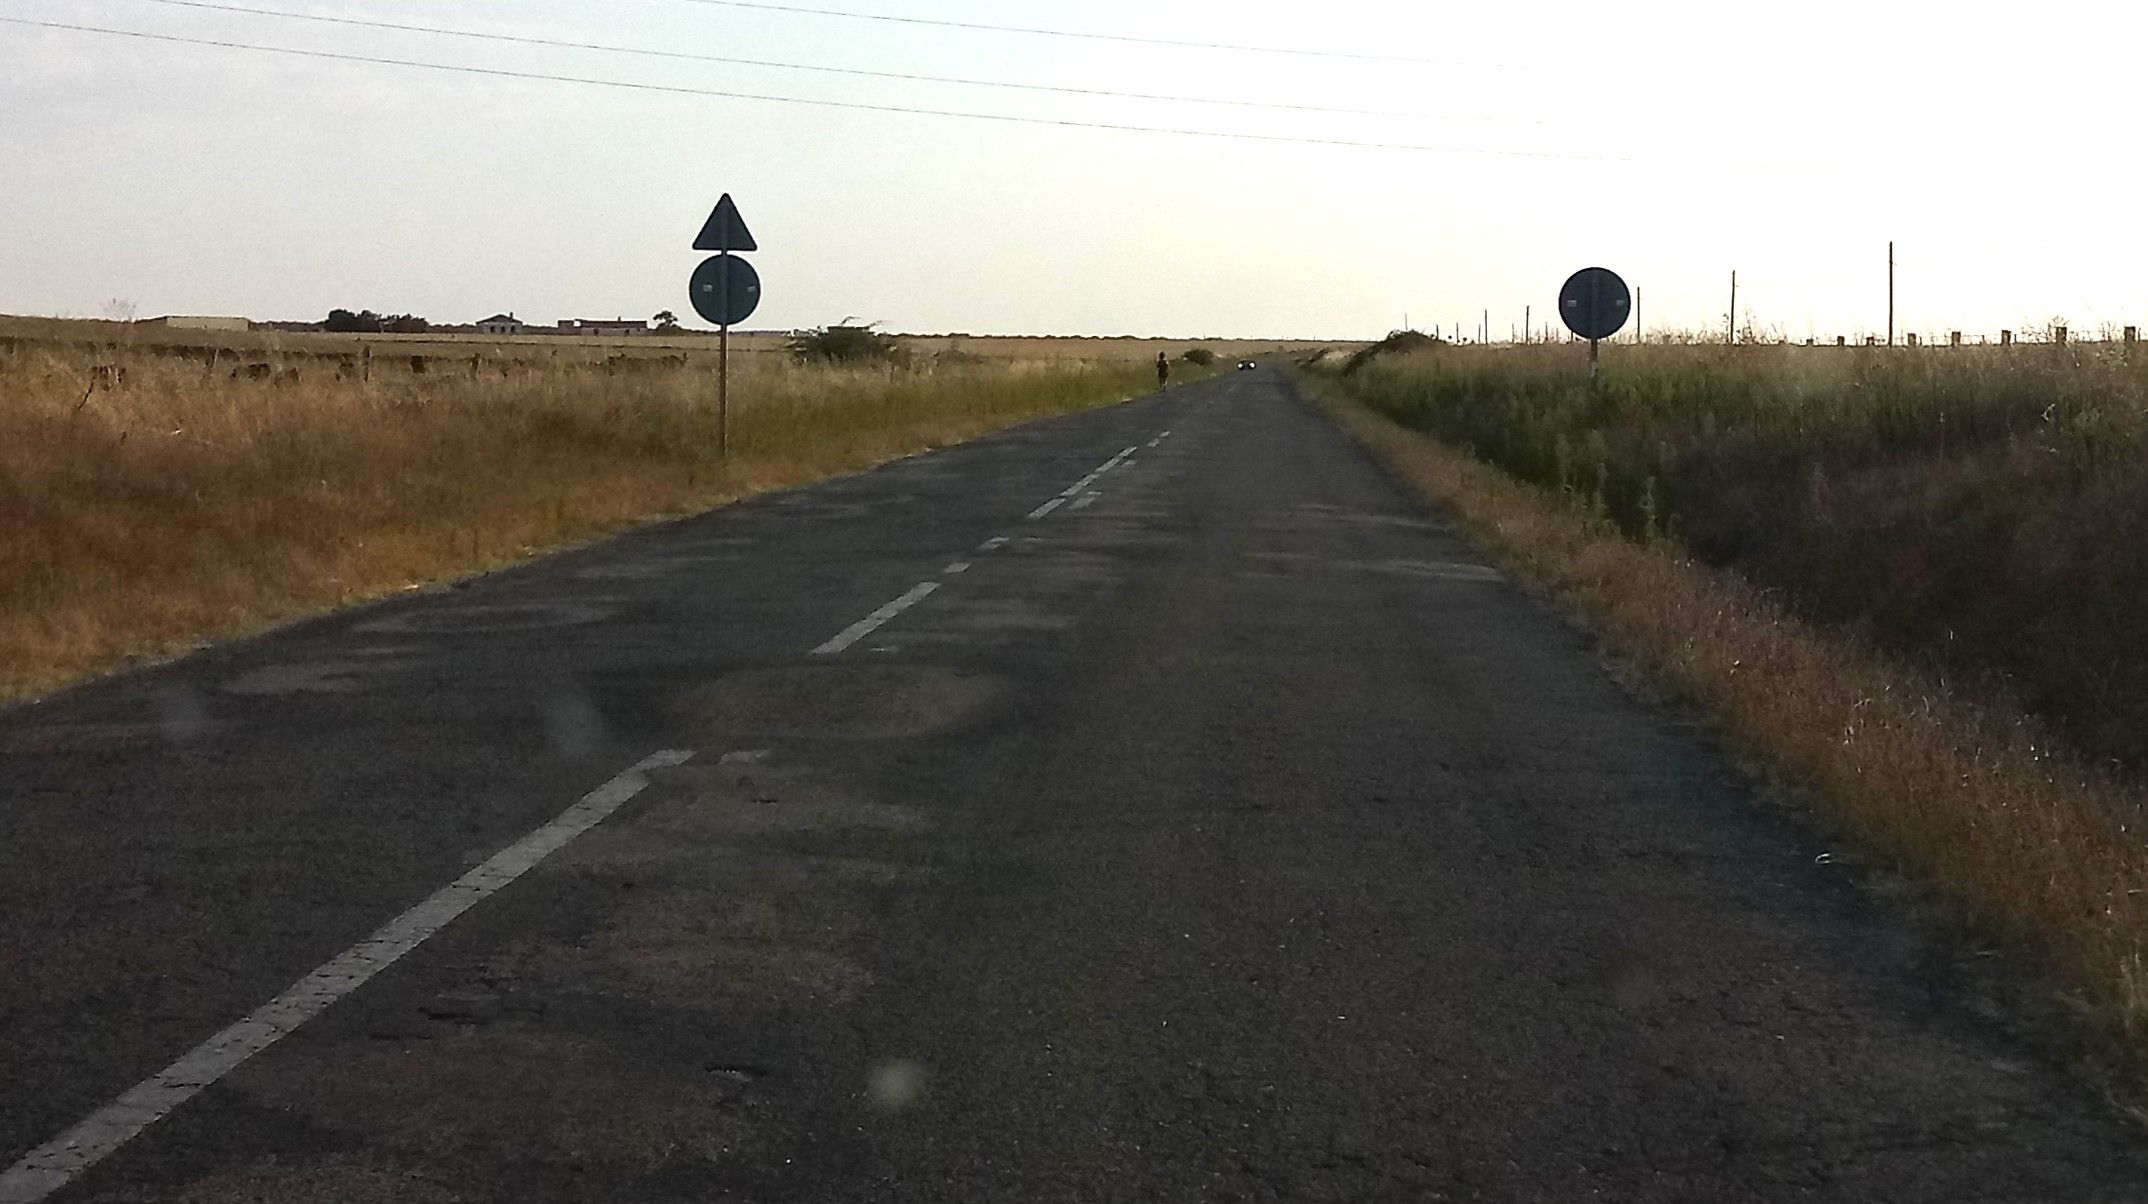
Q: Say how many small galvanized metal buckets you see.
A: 0